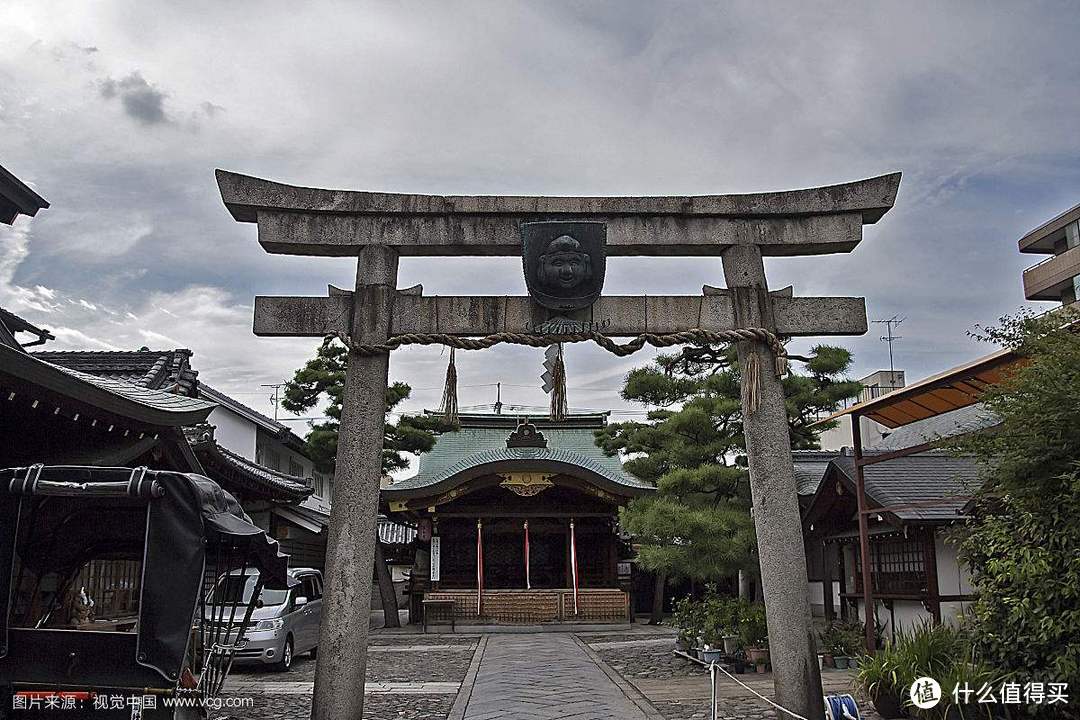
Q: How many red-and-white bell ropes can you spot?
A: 3